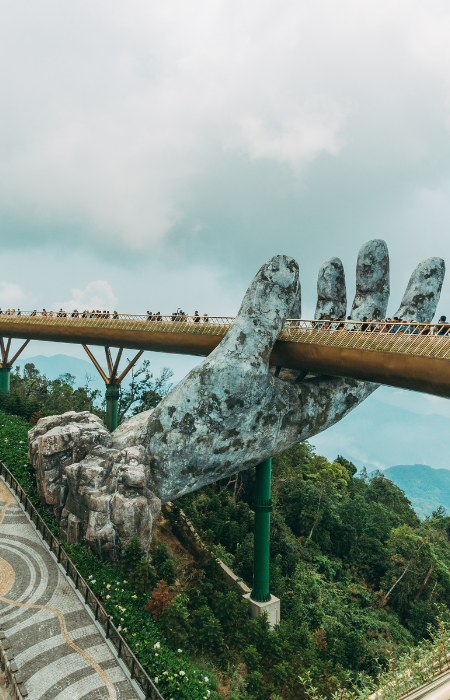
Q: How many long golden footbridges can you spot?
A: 1